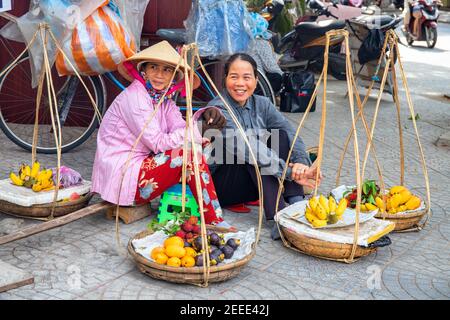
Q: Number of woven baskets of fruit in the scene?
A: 4